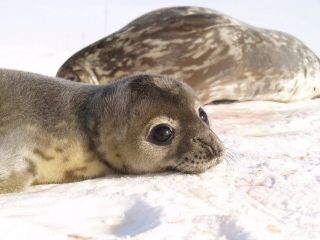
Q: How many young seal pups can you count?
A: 1